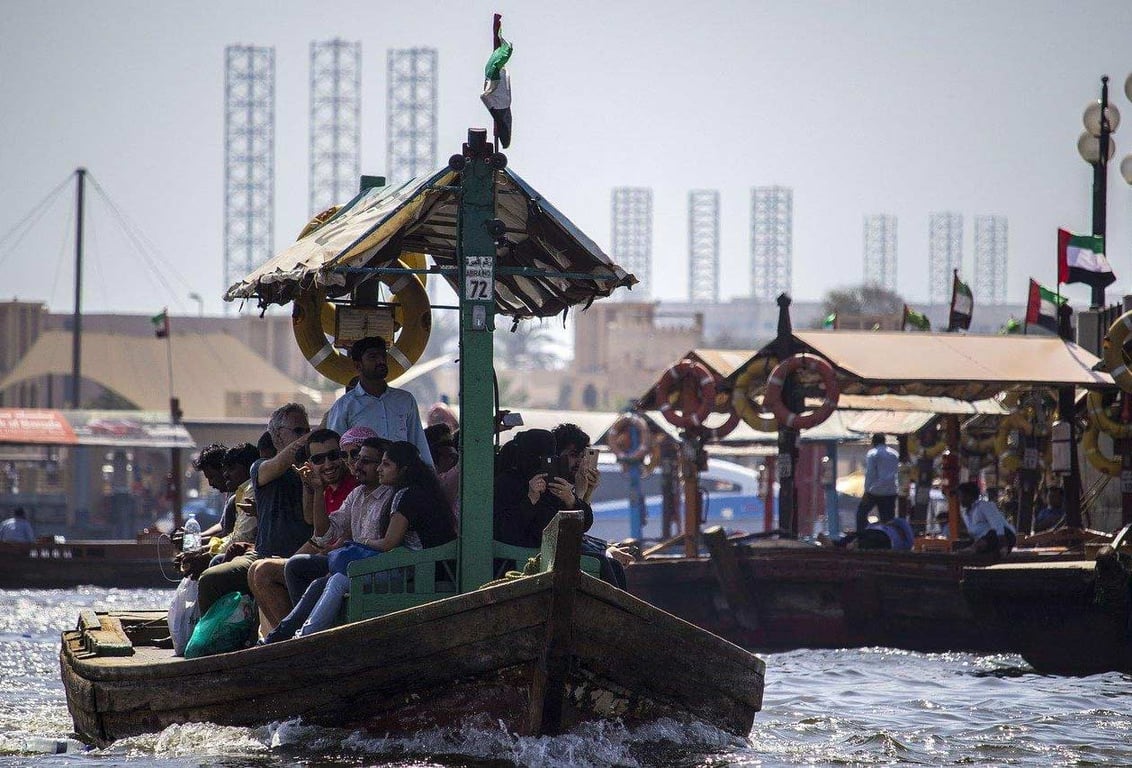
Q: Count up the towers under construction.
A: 9